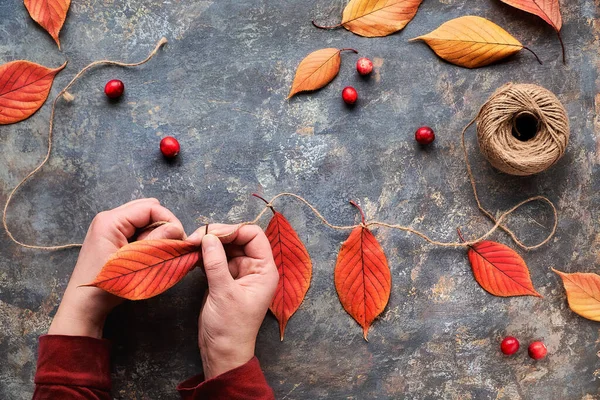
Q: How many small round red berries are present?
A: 7